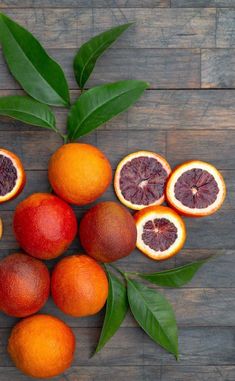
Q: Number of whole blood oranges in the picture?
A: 6